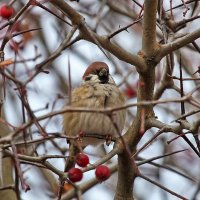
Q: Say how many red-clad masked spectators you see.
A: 0